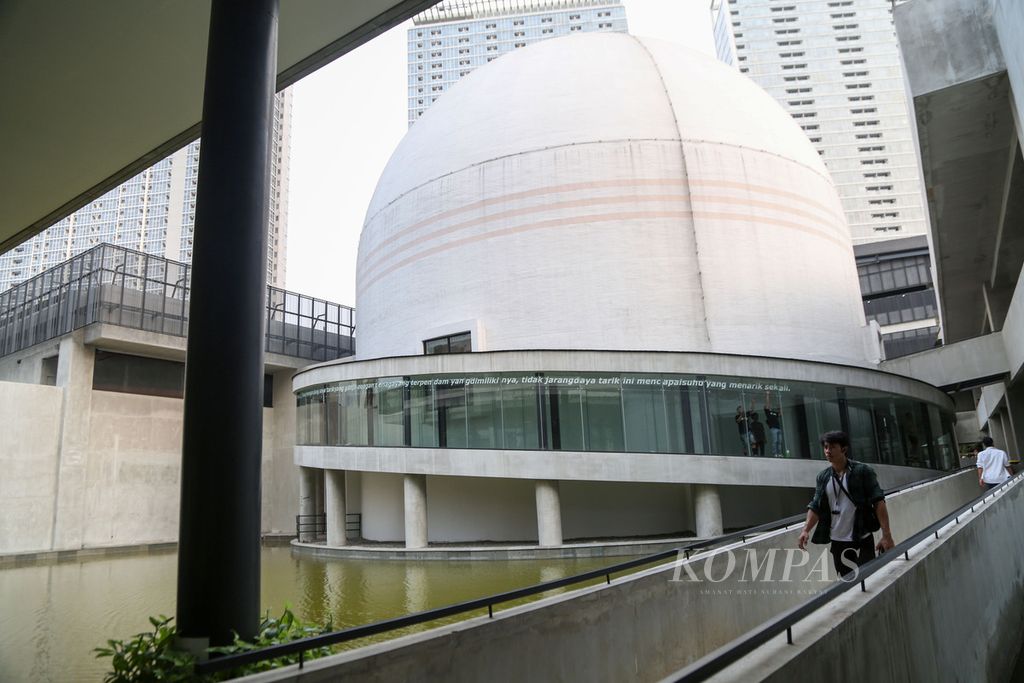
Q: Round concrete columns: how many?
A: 5